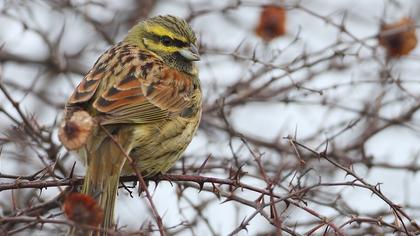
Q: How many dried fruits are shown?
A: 4